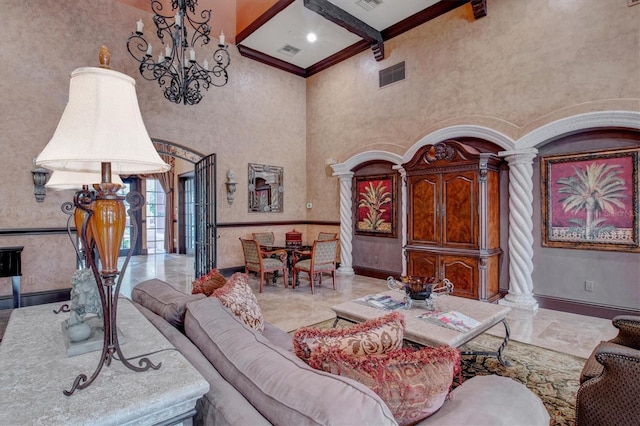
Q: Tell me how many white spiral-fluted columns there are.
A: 3